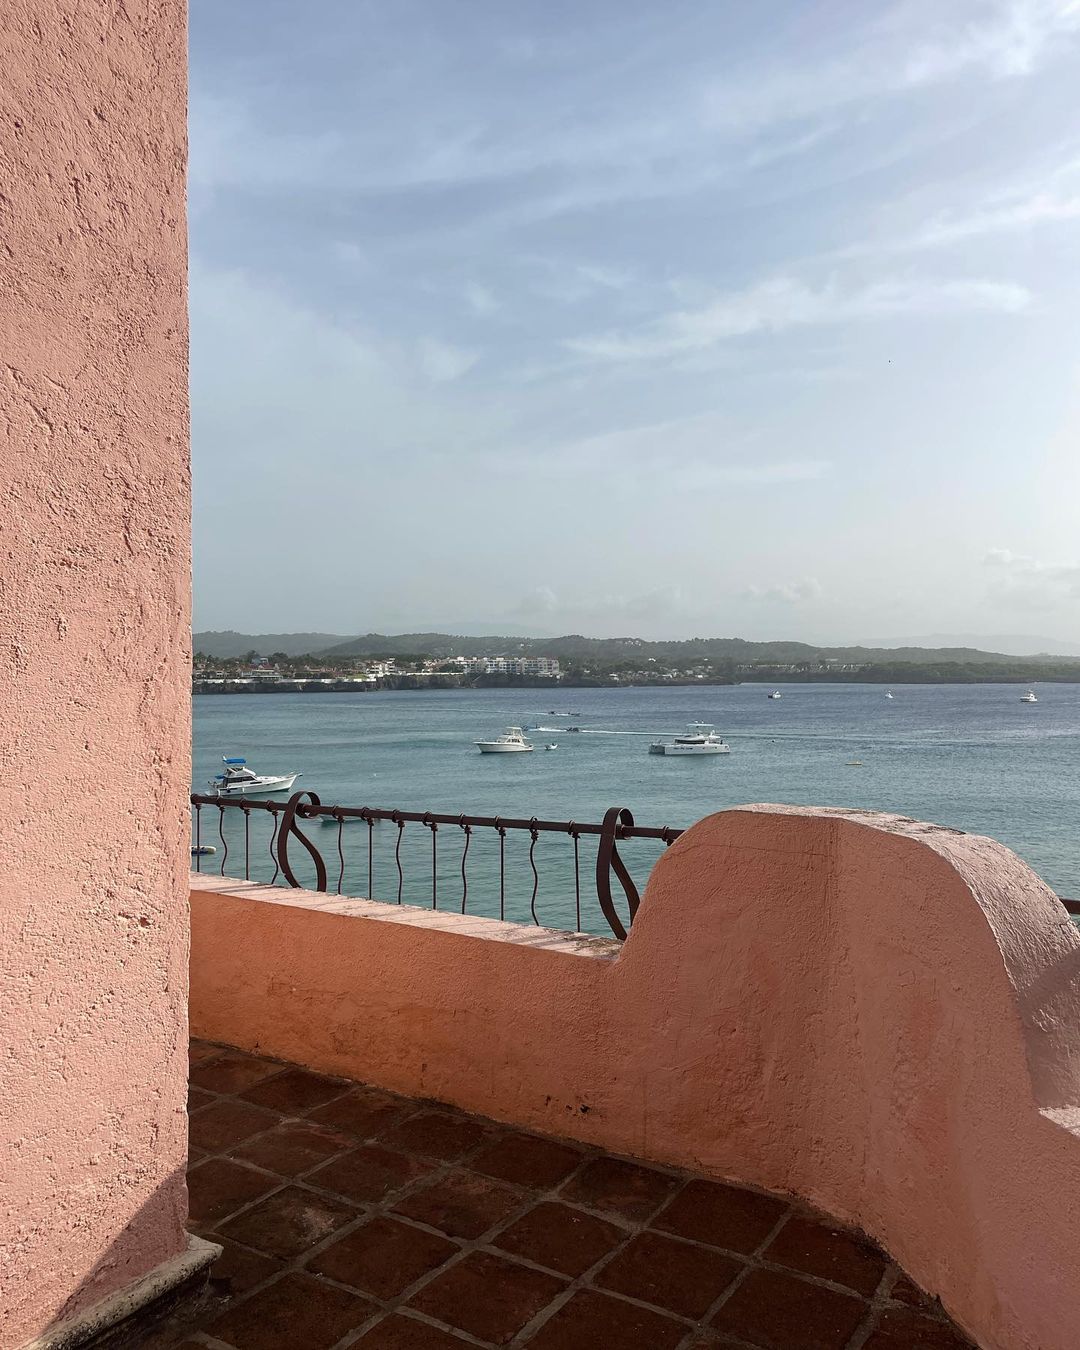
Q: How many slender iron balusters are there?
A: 12